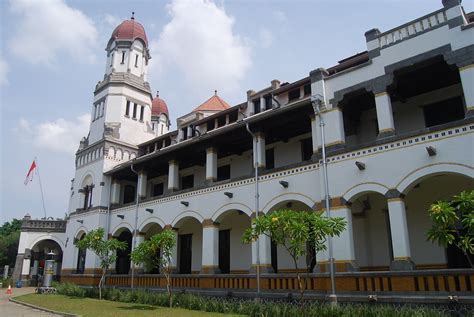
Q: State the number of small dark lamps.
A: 8